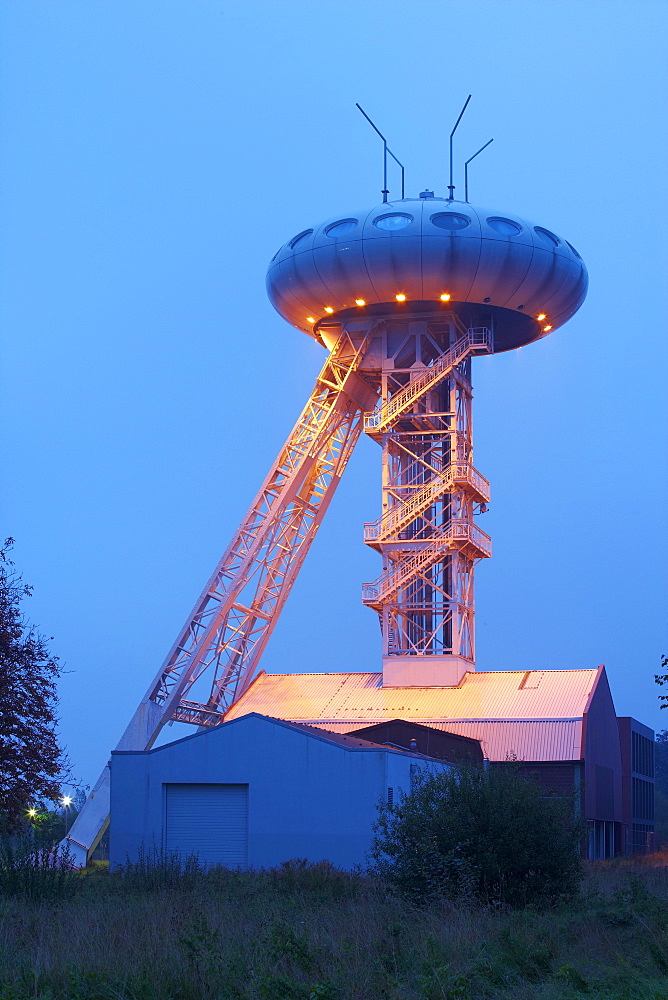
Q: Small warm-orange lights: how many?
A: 7